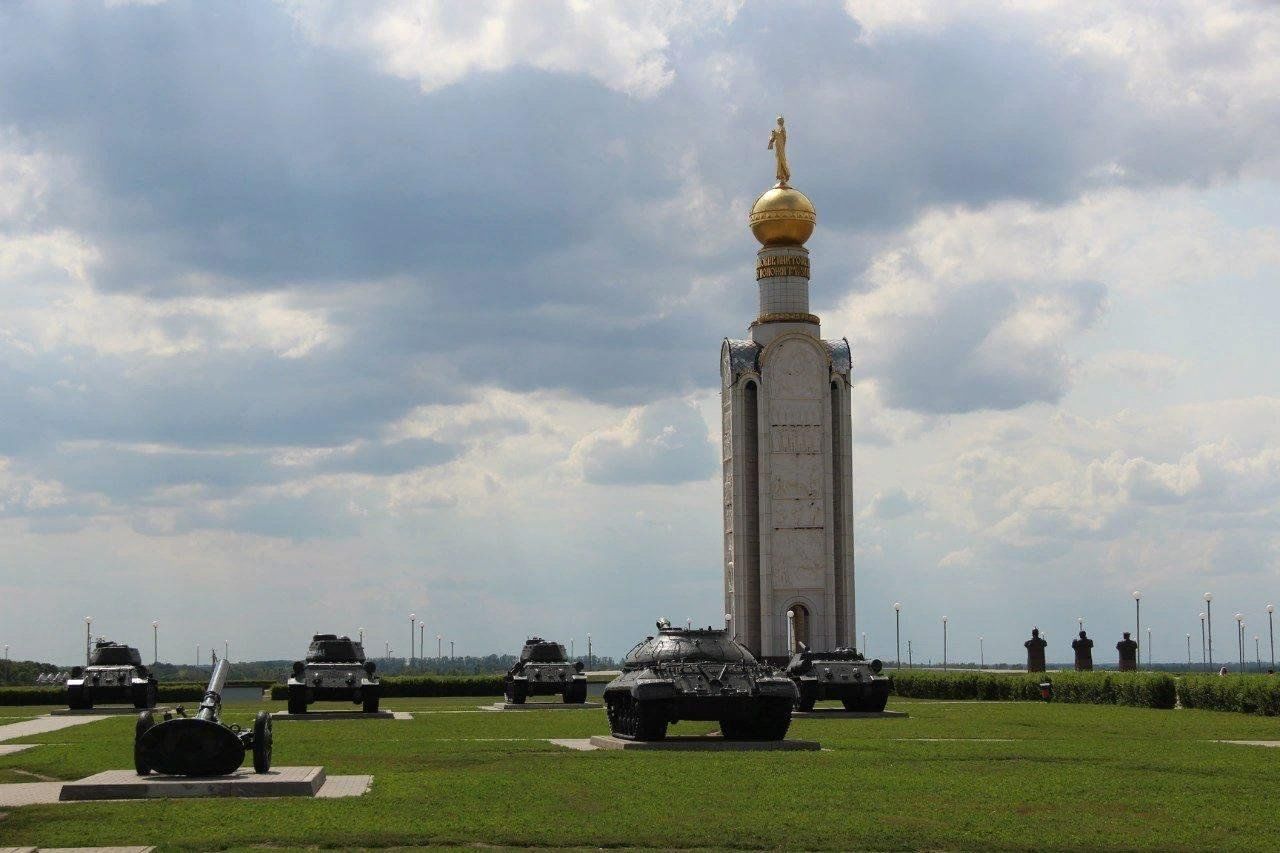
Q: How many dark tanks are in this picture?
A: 5